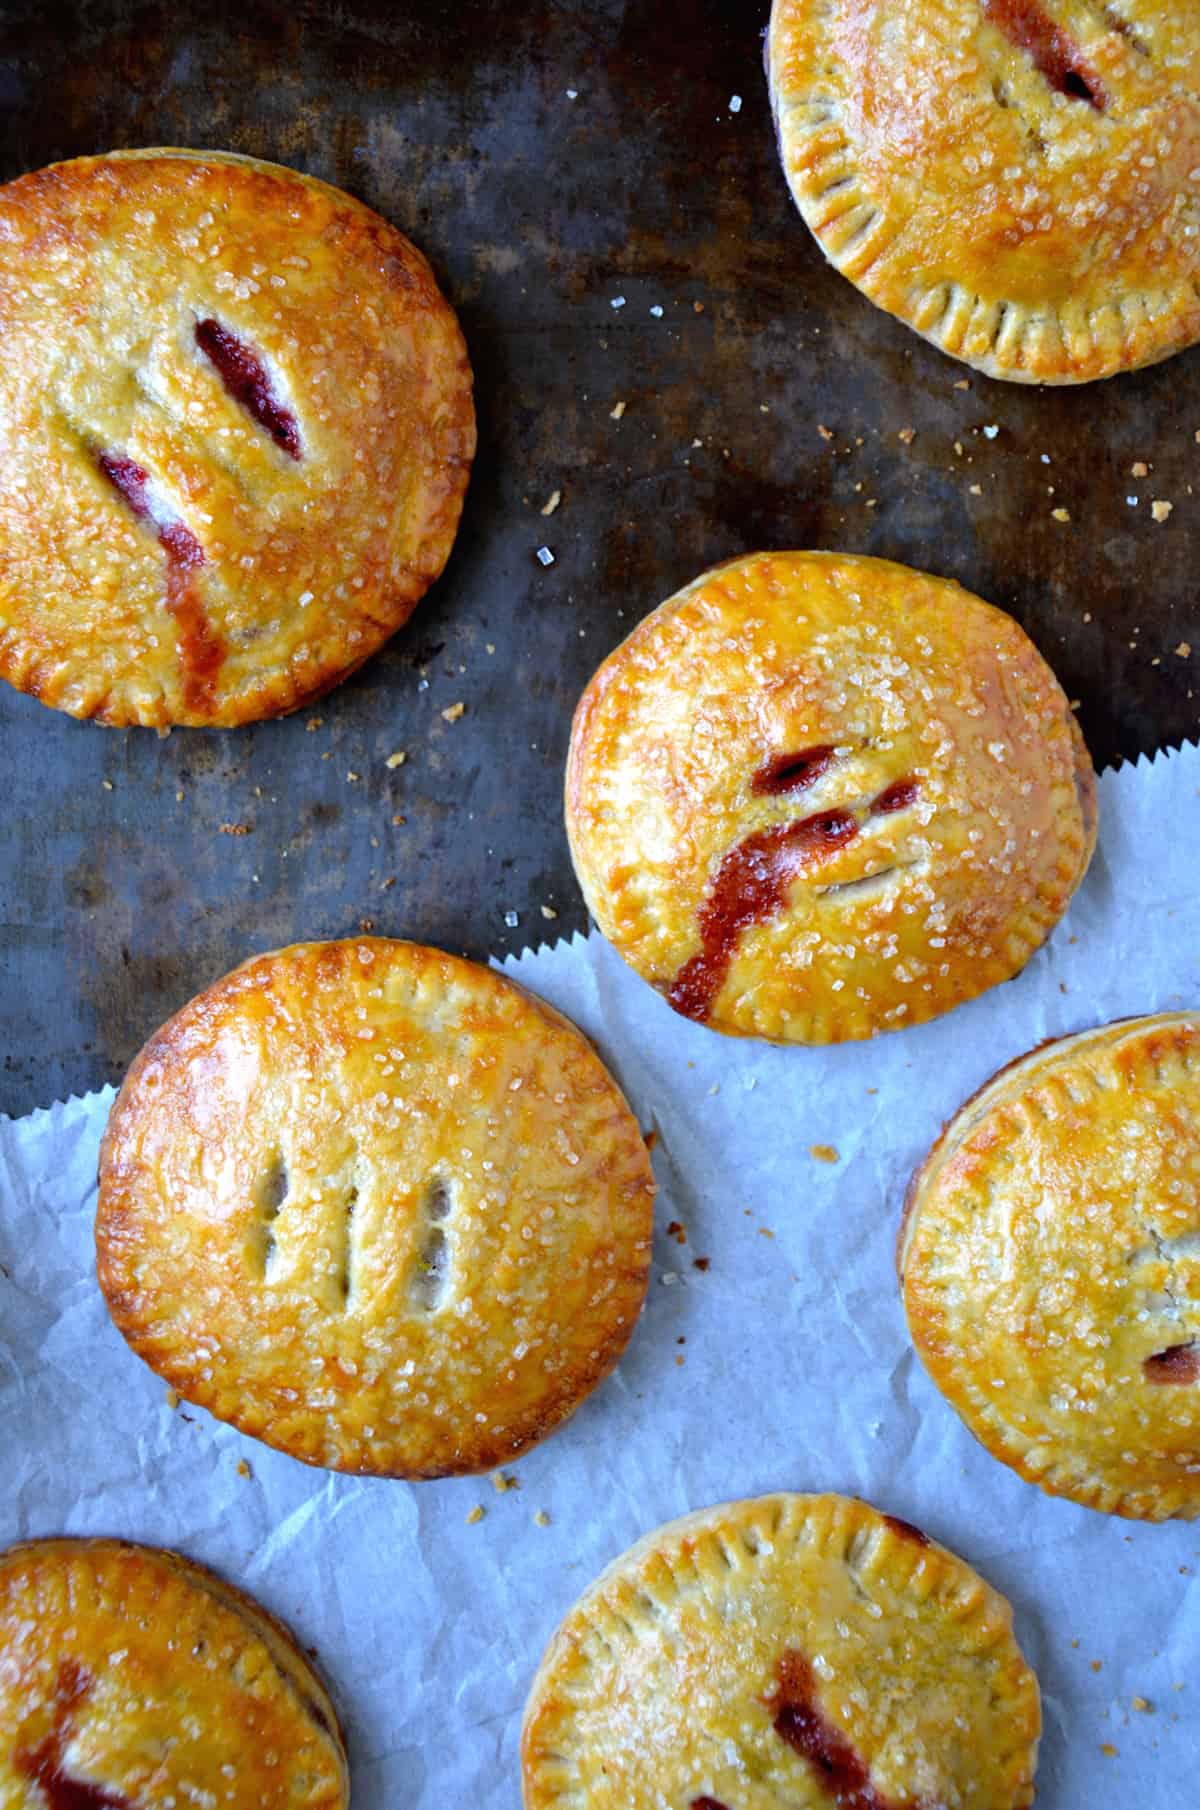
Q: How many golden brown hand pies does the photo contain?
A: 7